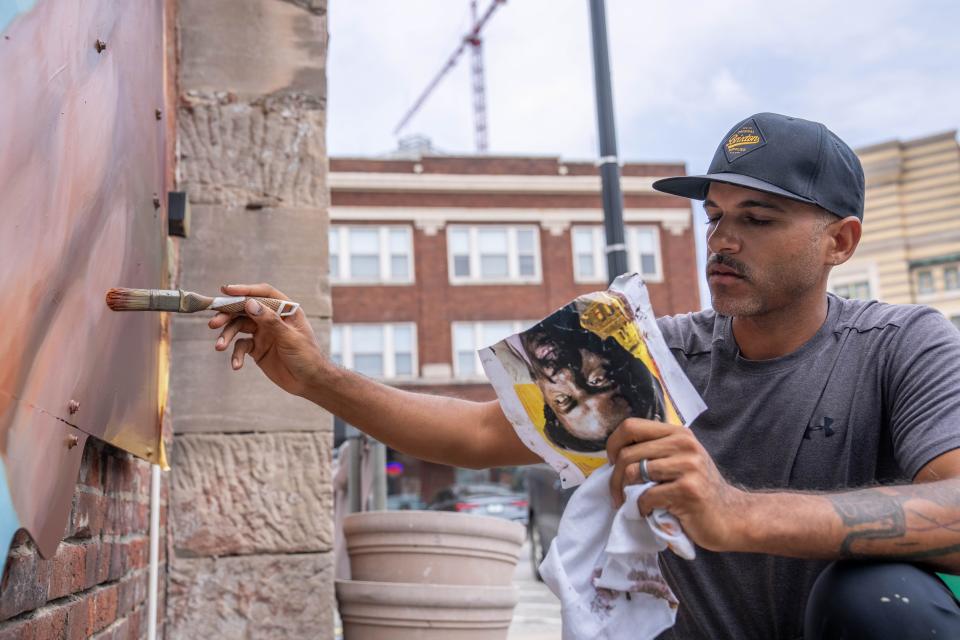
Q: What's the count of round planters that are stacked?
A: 2